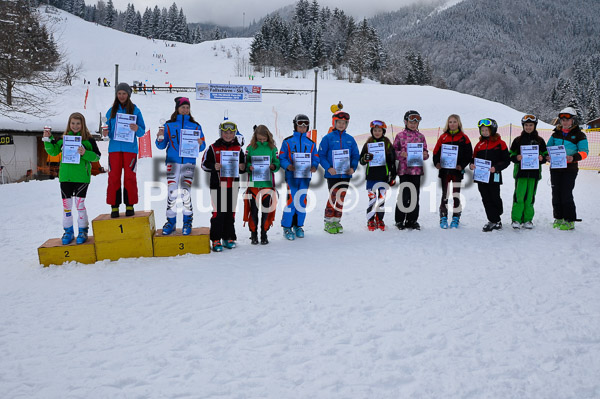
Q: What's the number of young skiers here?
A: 13